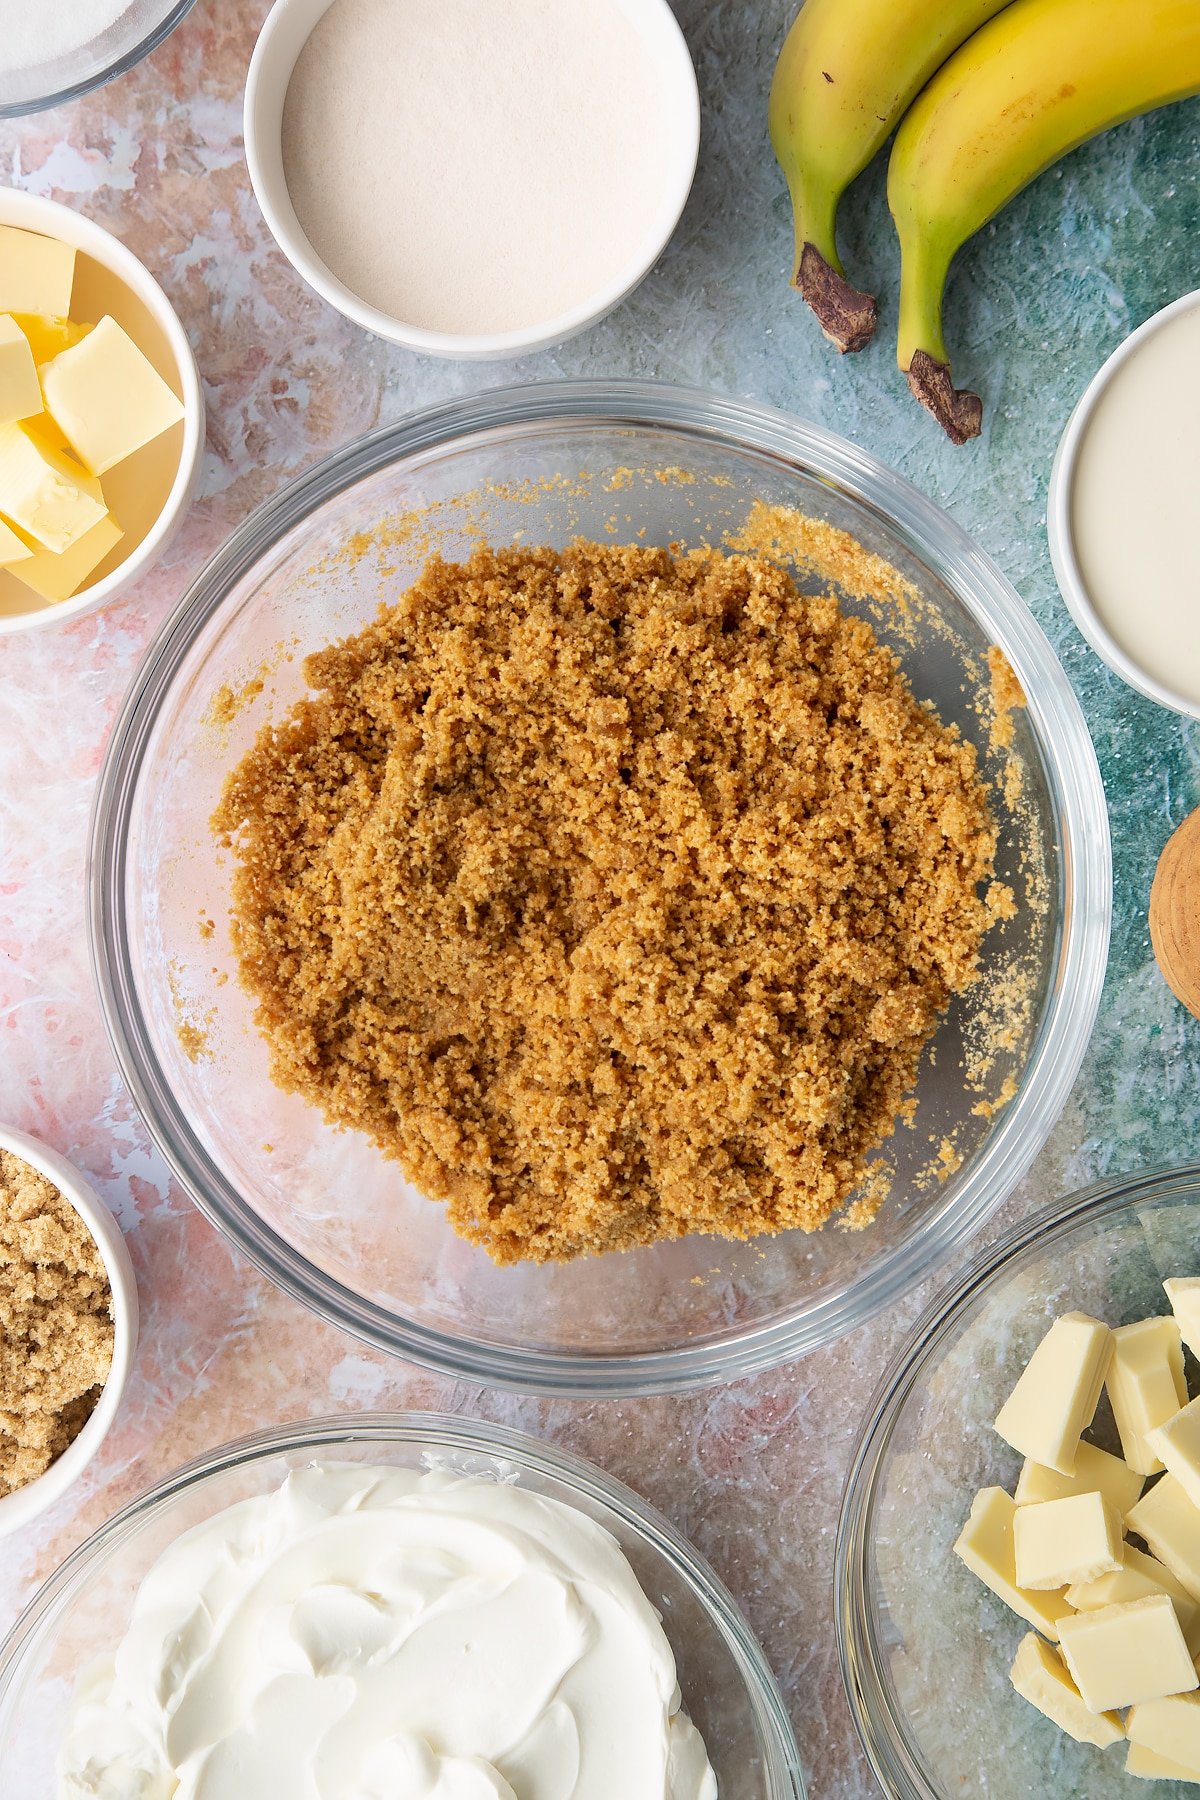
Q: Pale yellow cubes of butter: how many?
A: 6